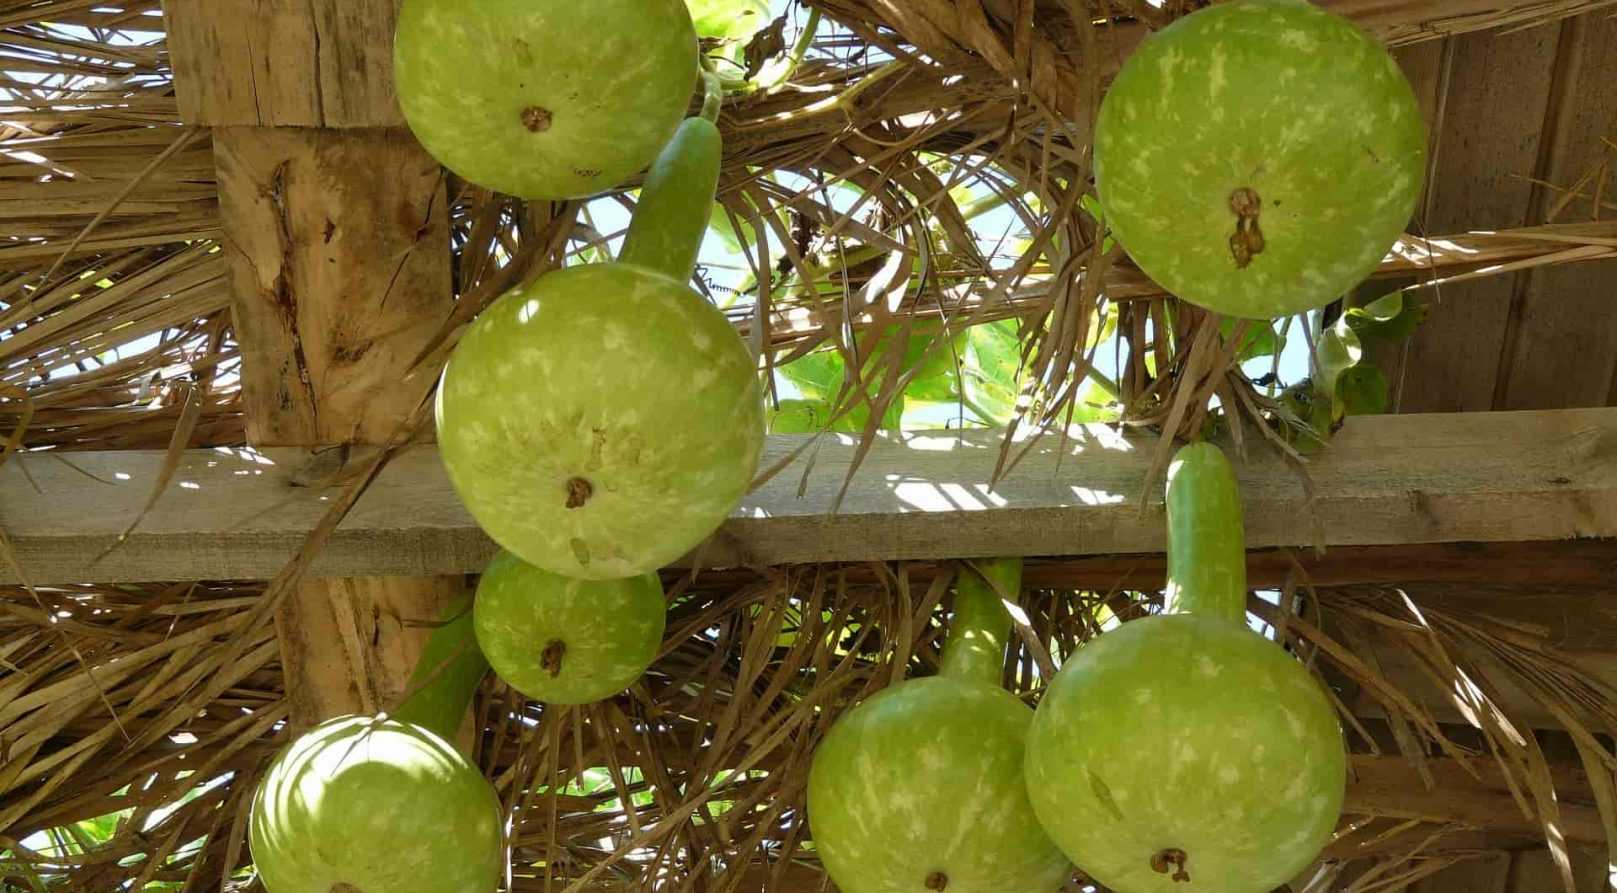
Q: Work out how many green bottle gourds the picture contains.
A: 7